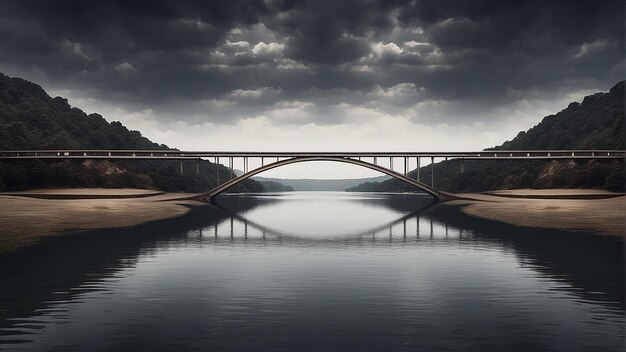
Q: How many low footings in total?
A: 2